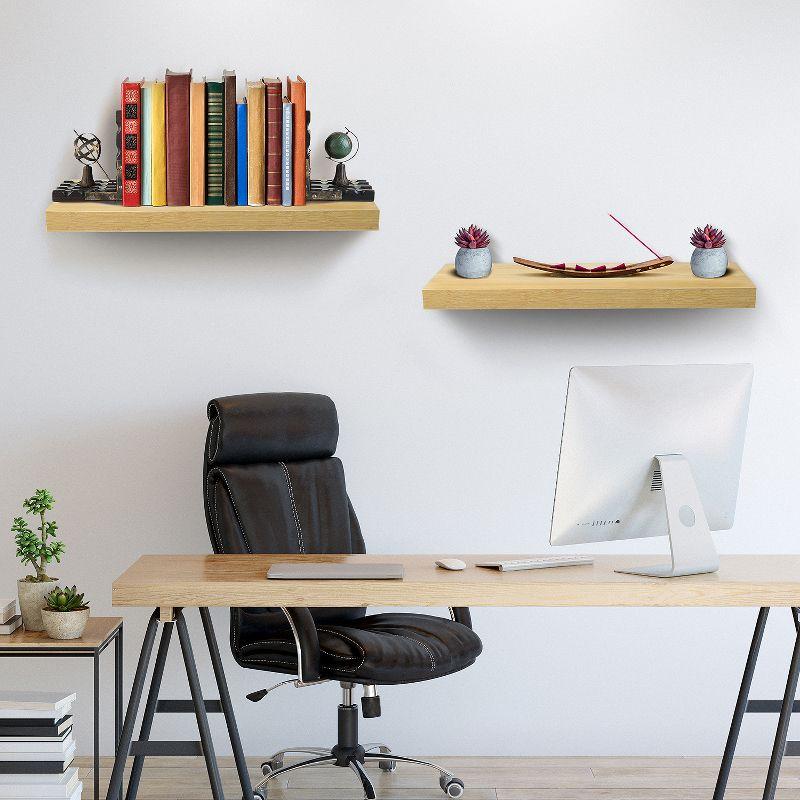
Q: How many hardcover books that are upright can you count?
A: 12